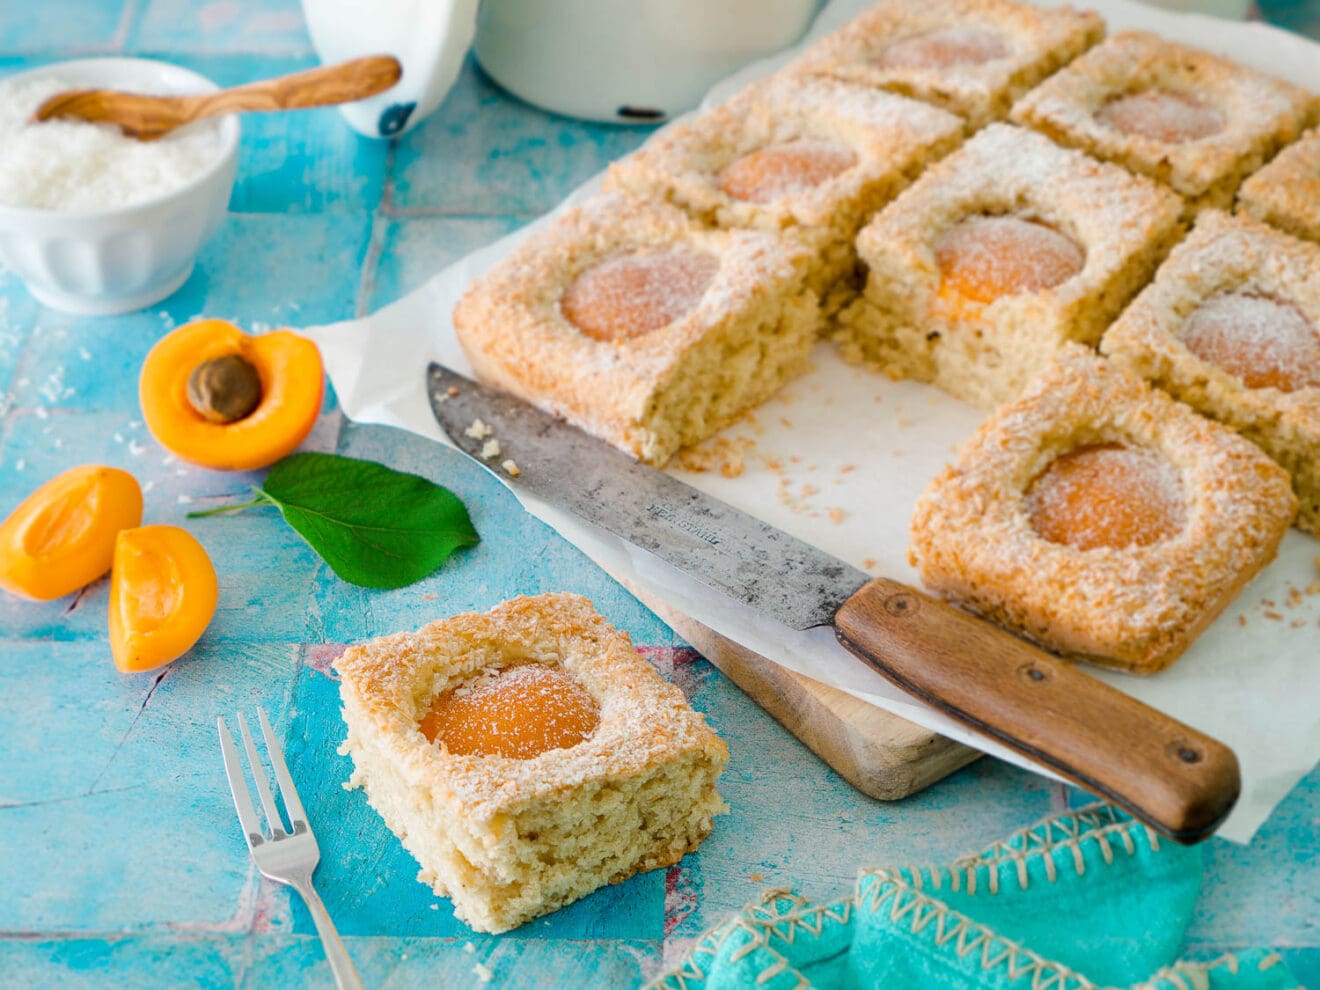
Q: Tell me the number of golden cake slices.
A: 9